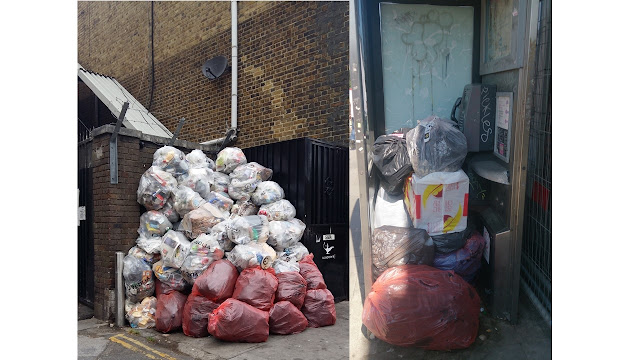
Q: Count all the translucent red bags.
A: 11